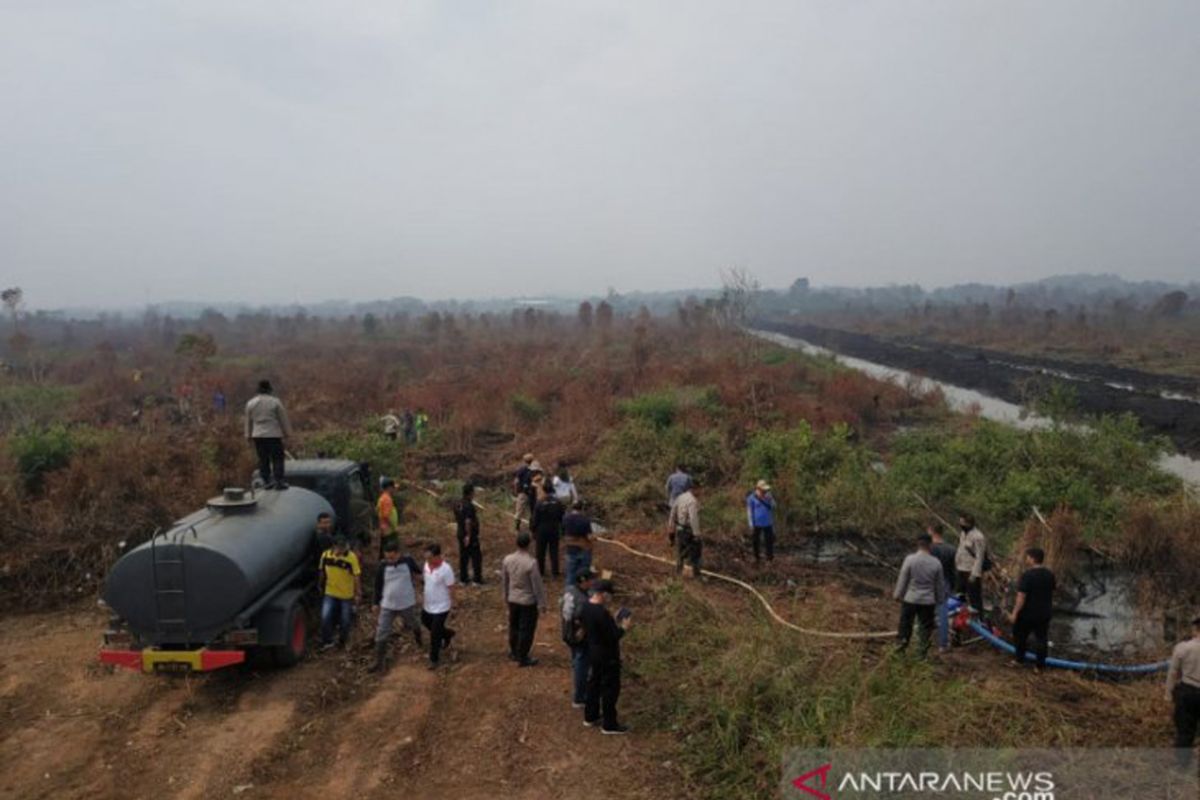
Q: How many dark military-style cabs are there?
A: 1